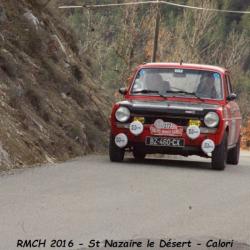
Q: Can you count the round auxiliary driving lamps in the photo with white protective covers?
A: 4